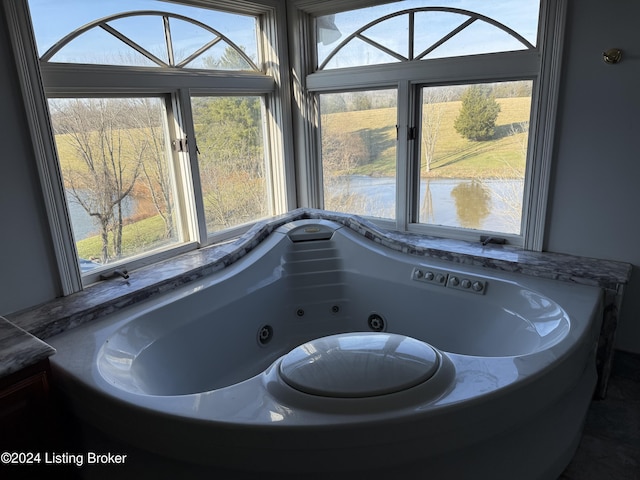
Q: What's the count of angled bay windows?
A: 2